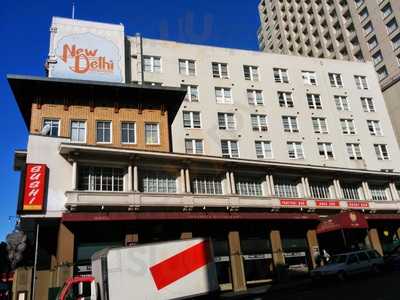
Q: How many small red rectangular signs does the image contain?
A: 3